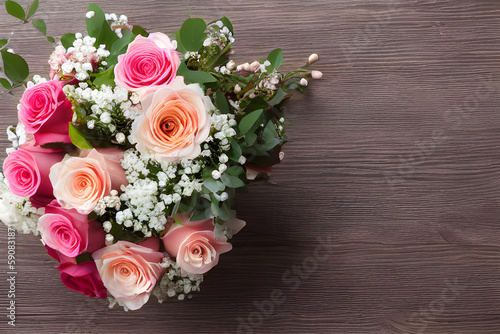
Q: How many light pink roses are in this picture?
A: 4